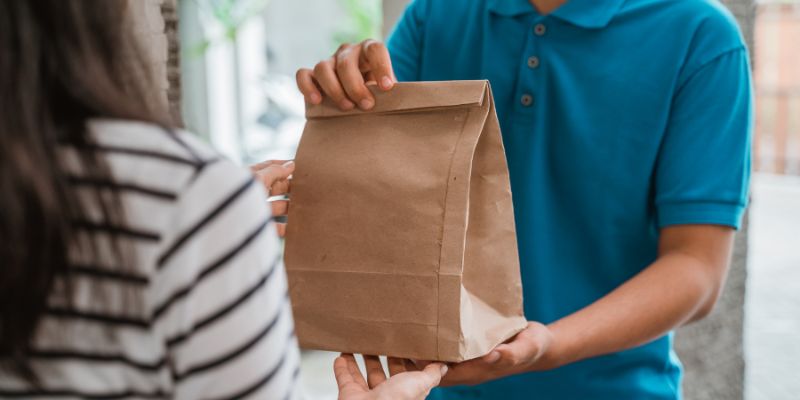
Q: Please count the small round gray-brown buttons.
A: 3